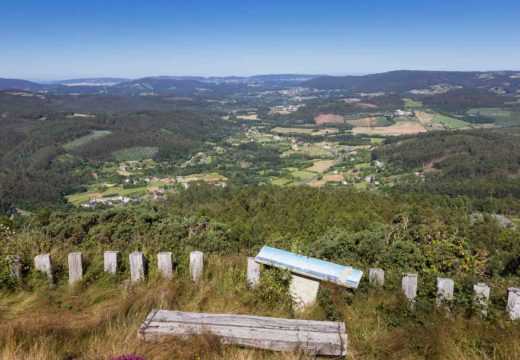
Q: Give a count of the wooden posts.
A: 13